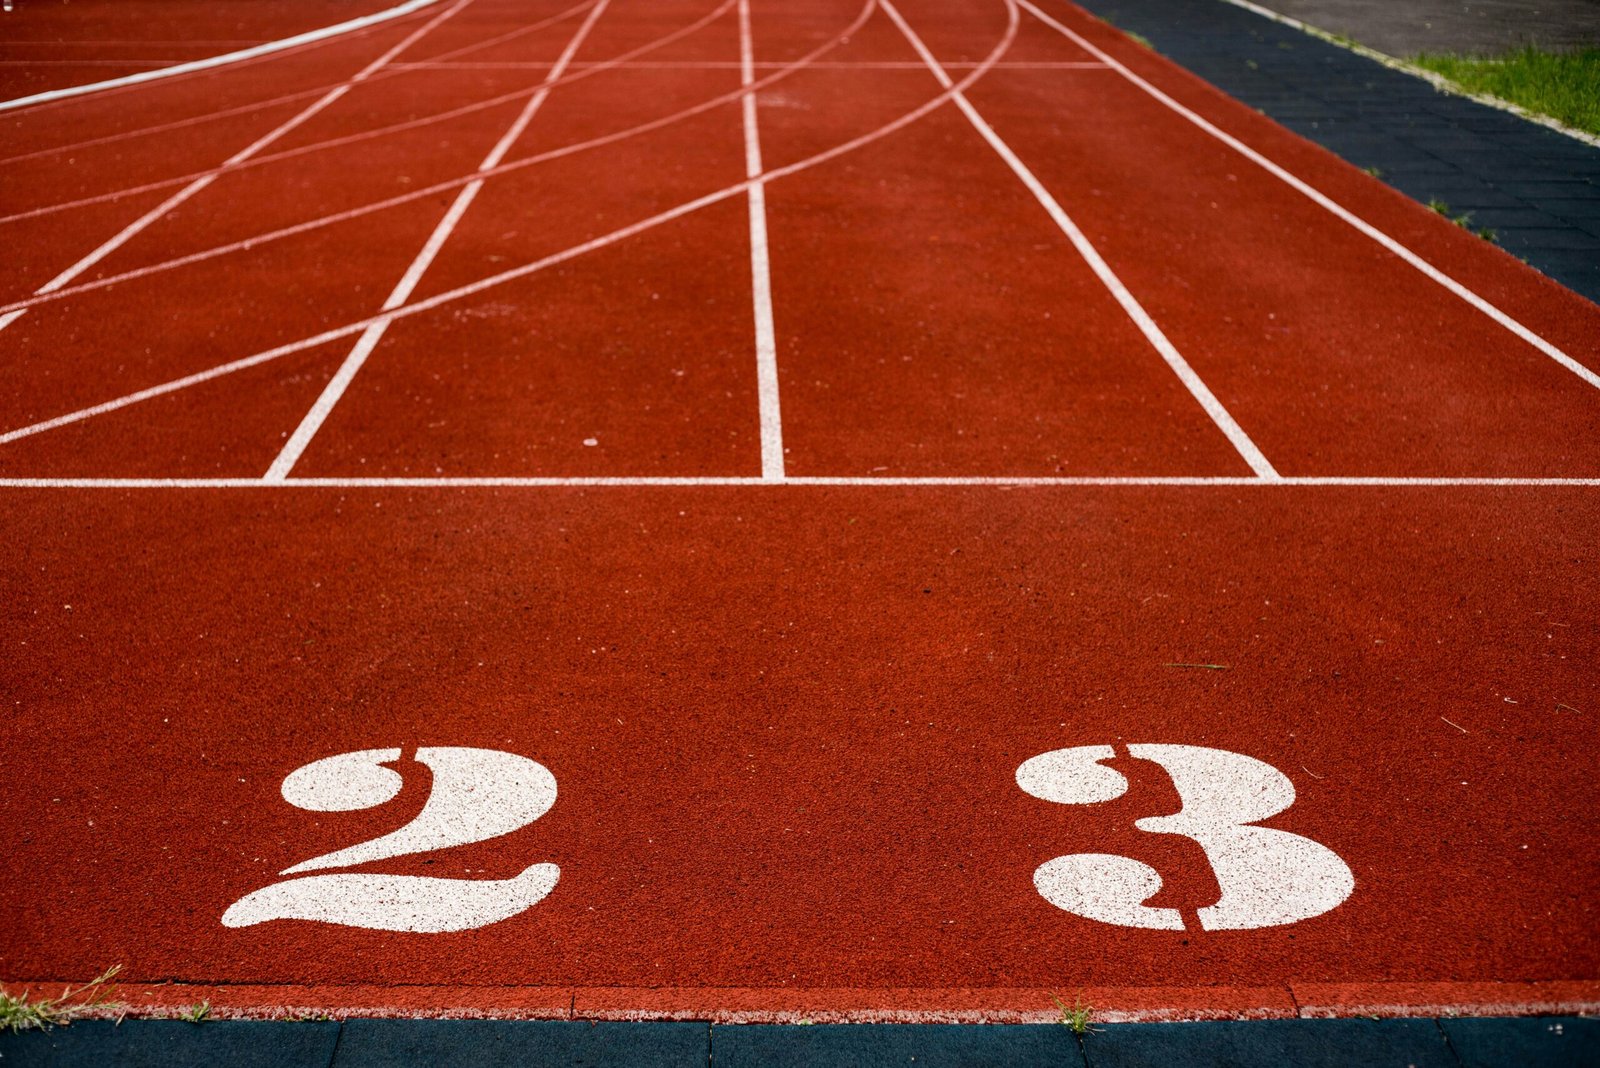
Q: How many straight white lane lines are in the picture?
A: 5